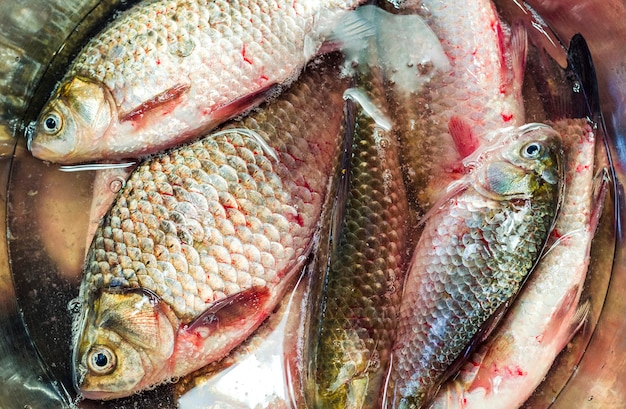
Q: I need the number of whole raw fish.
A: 6